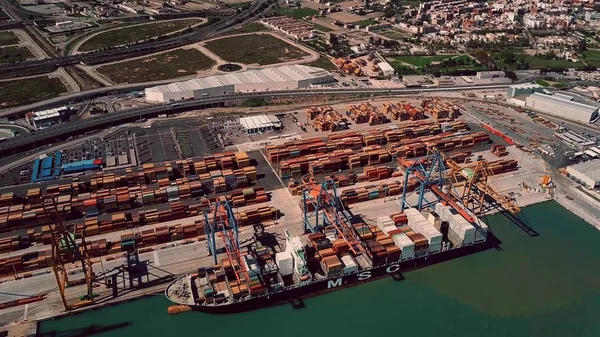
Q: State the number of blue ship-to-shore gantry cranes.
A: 3